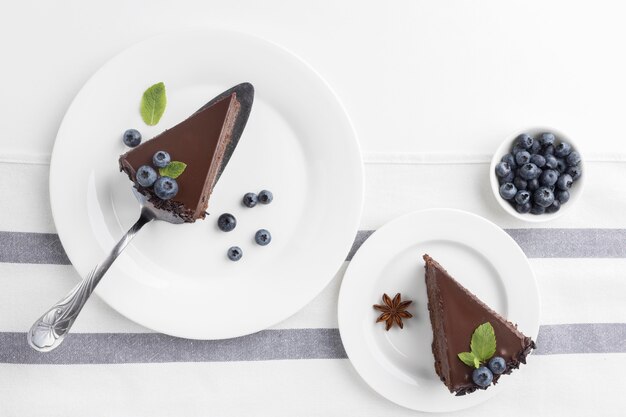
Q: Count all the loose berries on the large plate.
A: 6